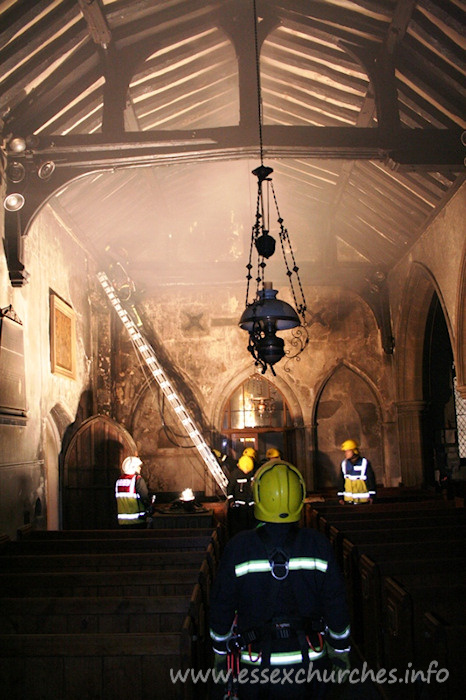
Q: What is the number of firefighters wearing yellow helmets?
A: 5